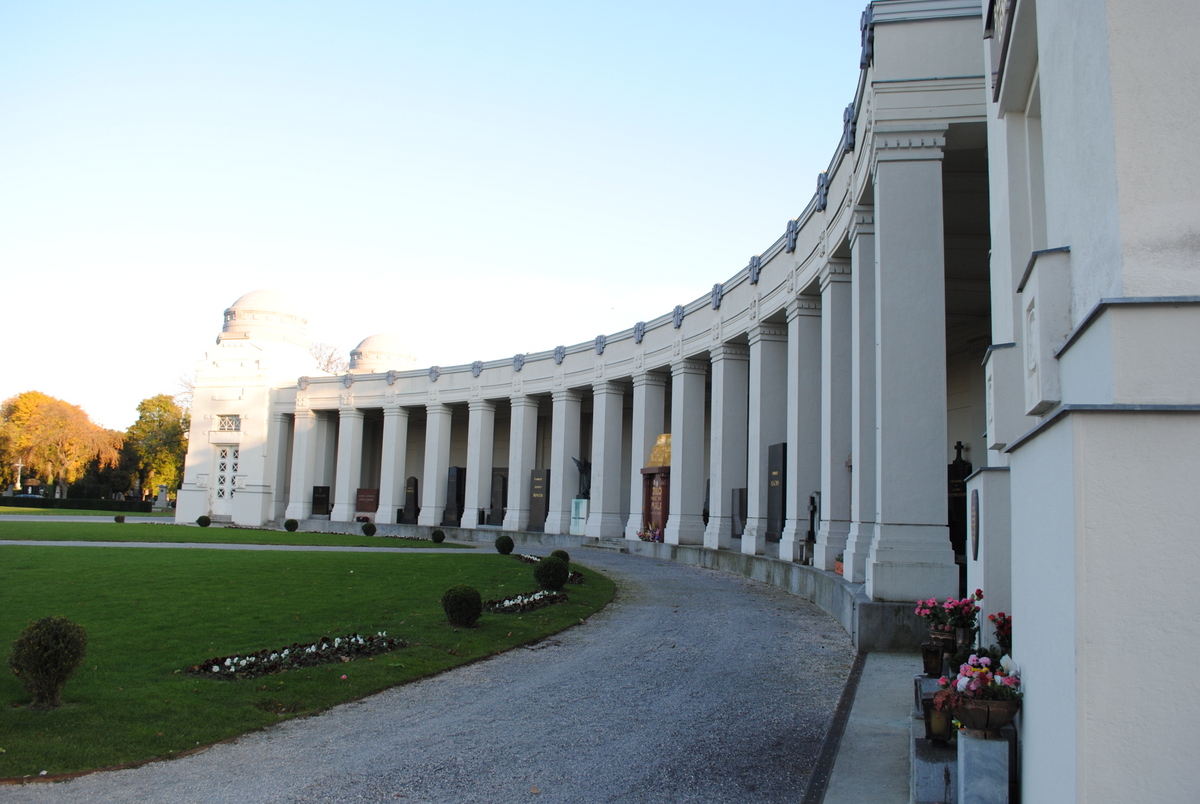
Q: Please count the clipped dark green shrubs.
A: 10